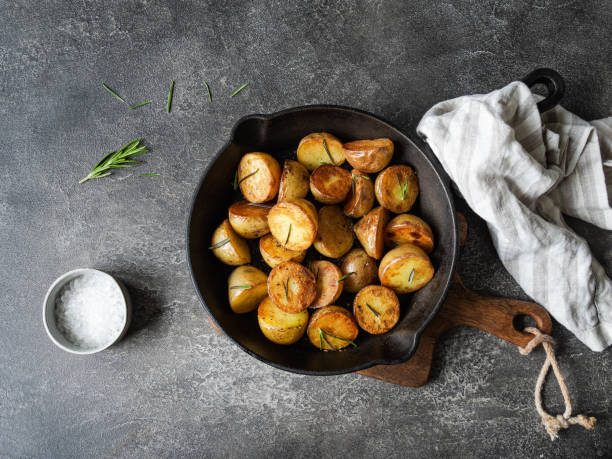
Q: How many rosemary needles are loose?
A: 6